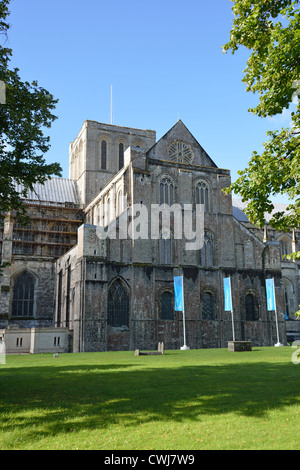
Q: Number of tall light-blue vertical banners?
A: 3